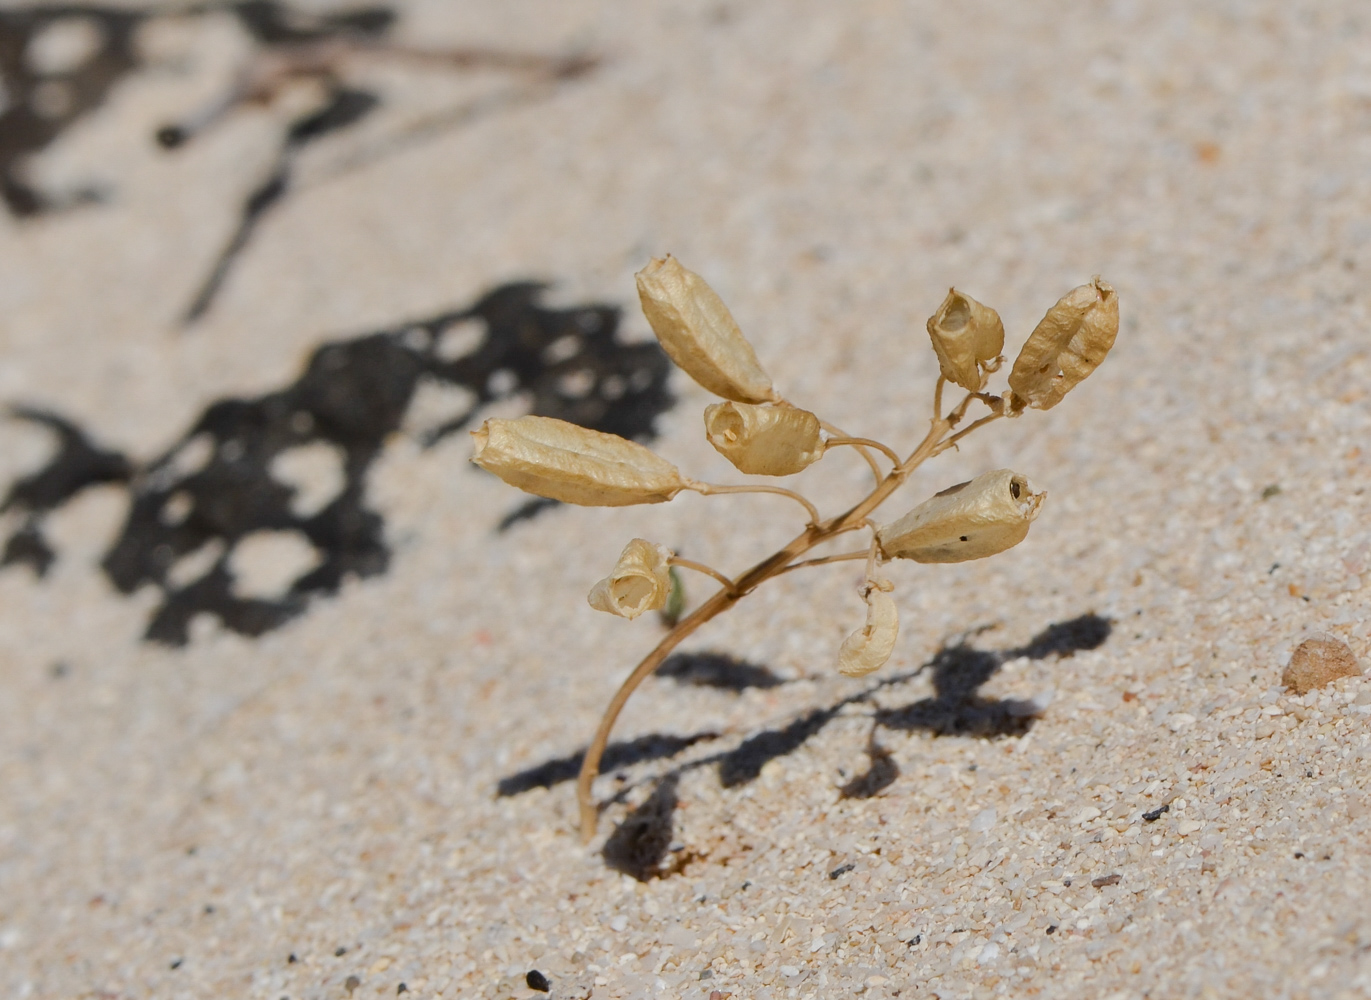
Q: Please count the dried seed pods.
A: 8